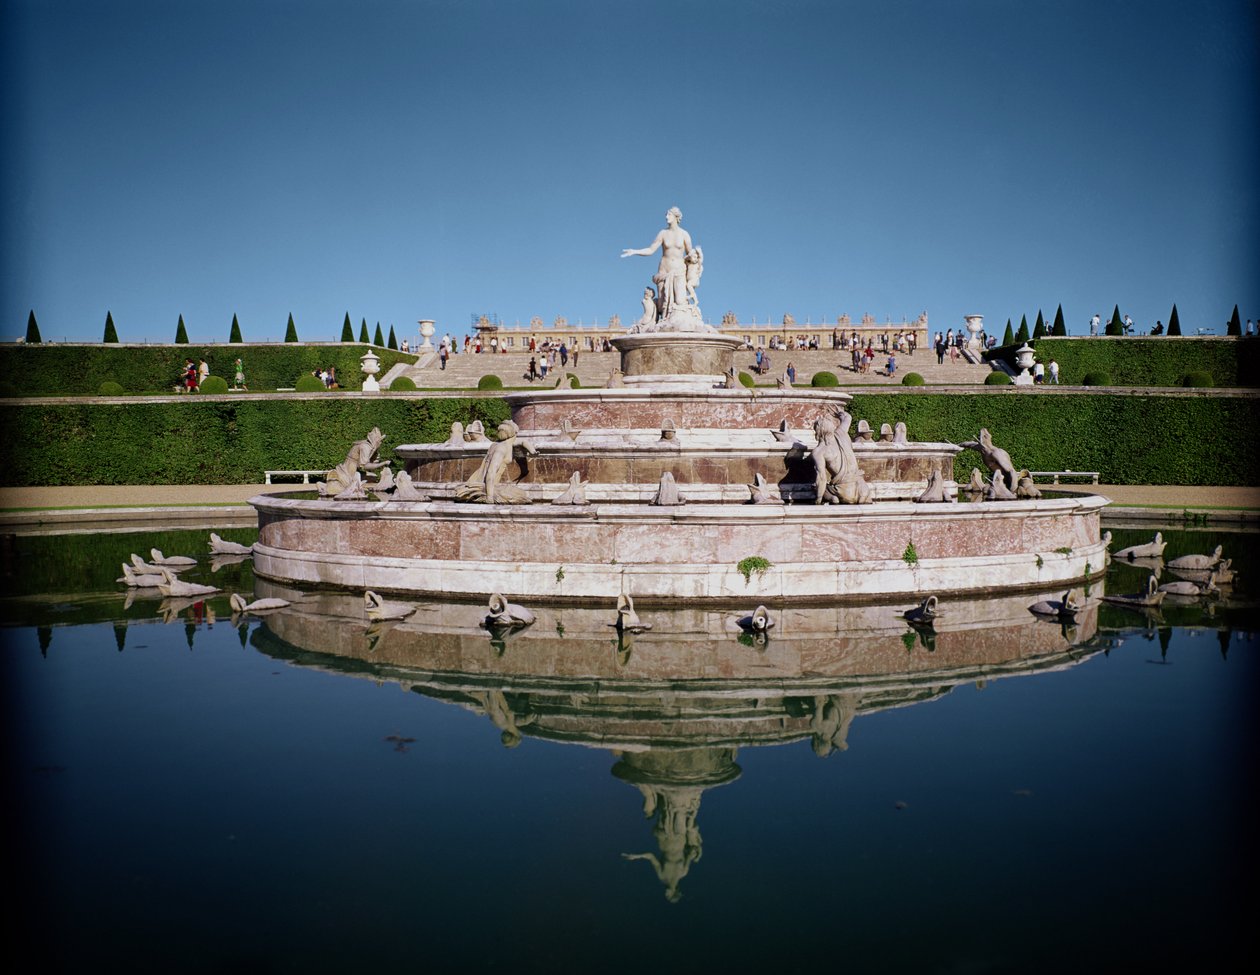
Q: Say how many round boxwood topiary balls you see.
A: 12